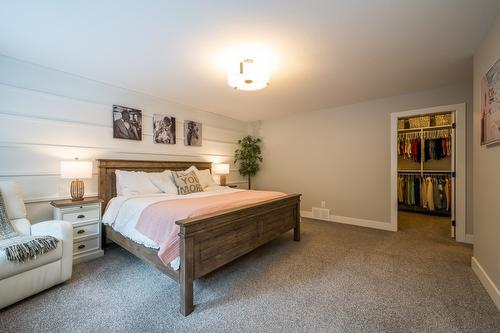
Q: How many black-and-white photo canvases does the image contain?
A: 3